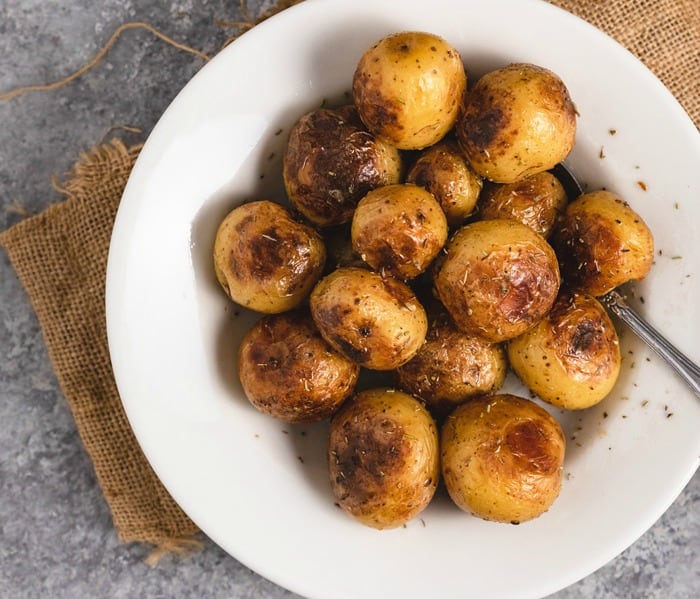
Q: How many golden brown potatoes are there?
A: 15